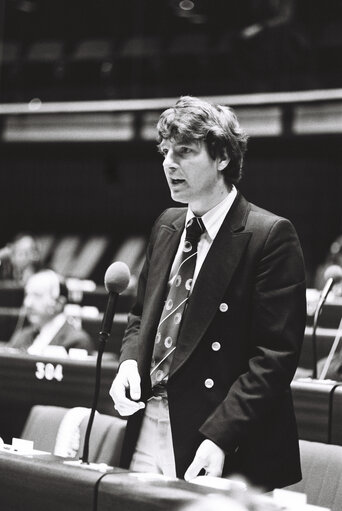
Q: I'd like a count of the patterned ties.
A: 1